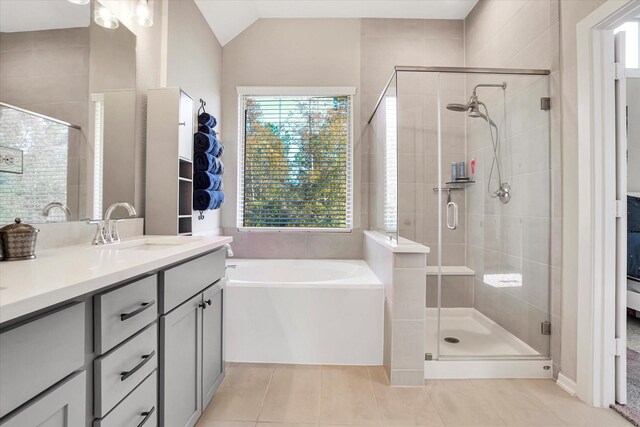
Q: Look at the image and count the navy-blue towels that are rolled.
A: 6